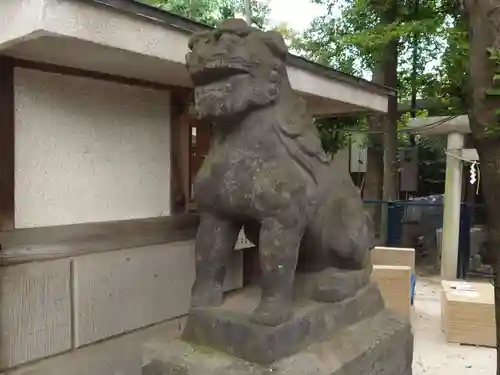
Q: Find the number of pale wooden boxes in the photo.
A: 3